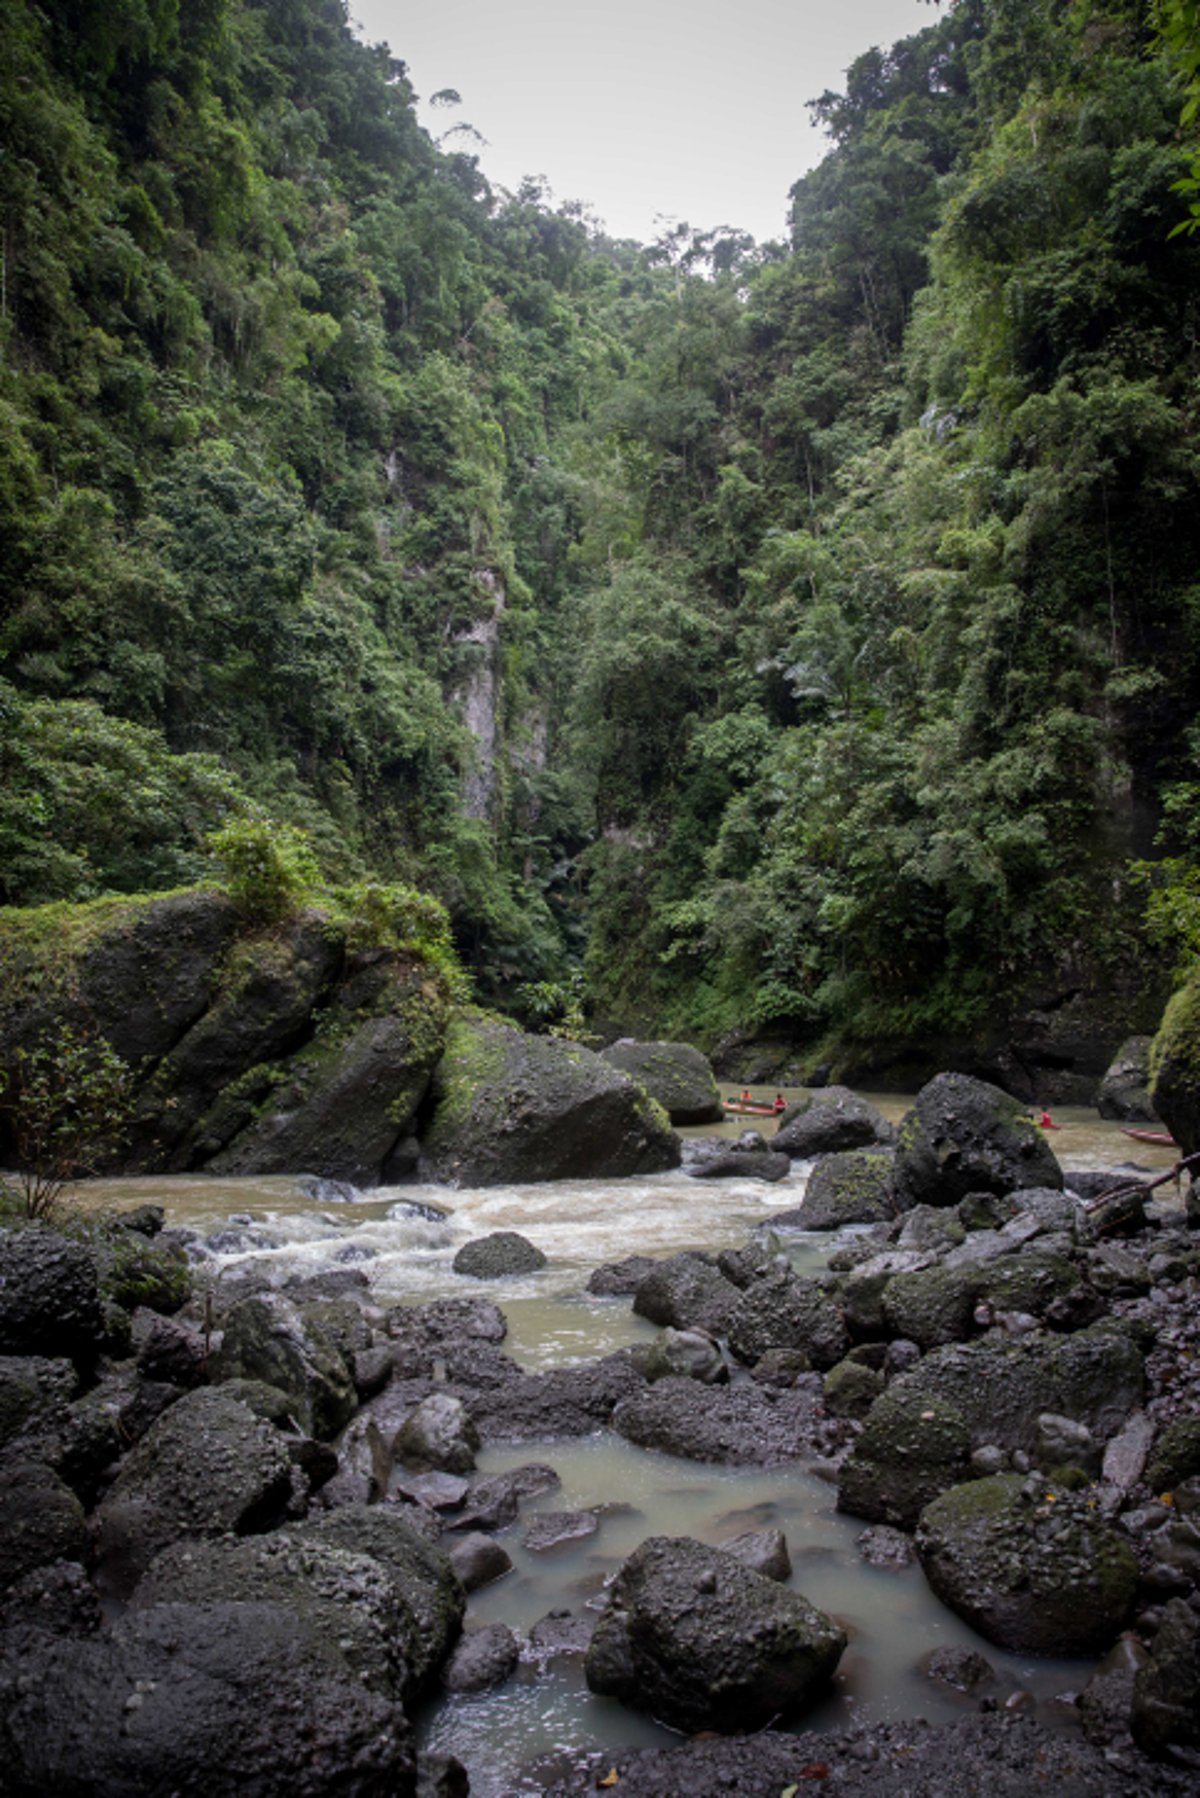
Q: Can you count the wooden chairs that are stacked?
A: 0